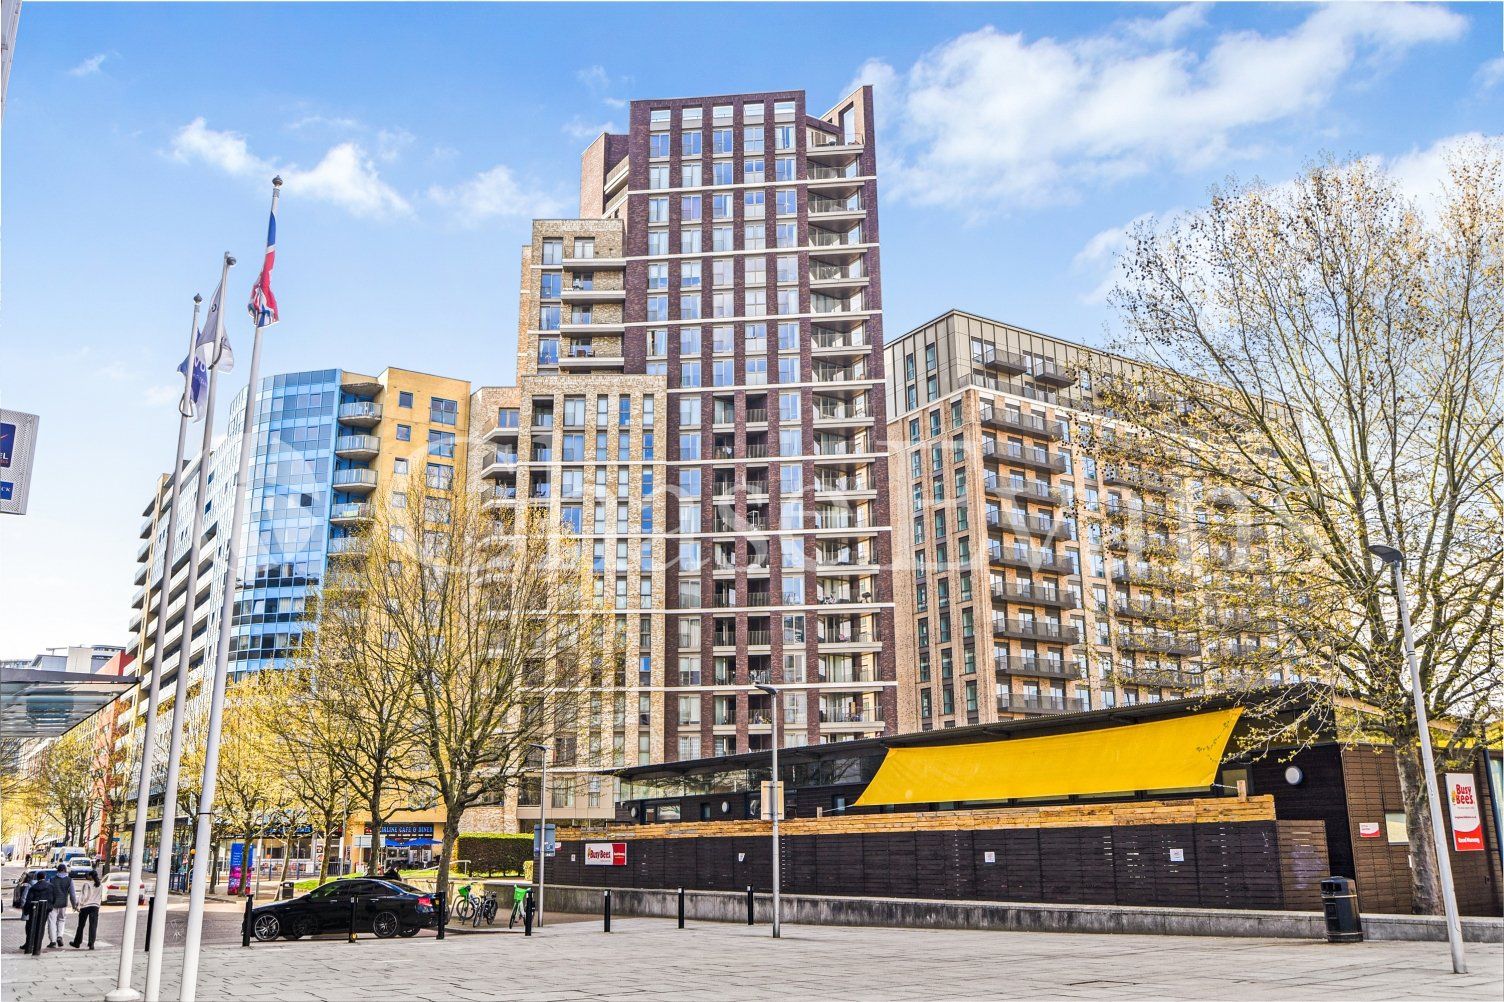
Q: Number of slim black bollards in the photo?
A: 10